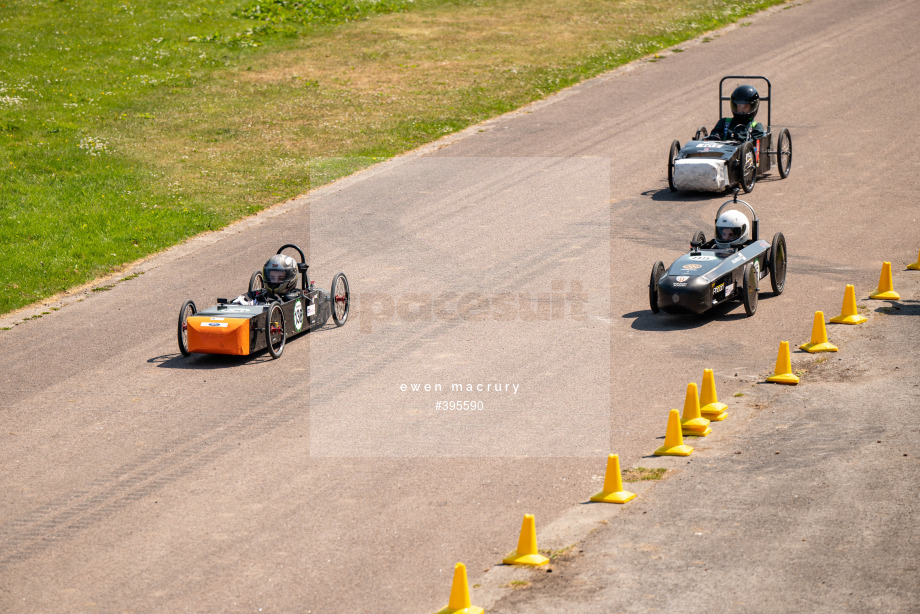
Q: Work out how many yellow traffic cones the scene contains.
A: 11